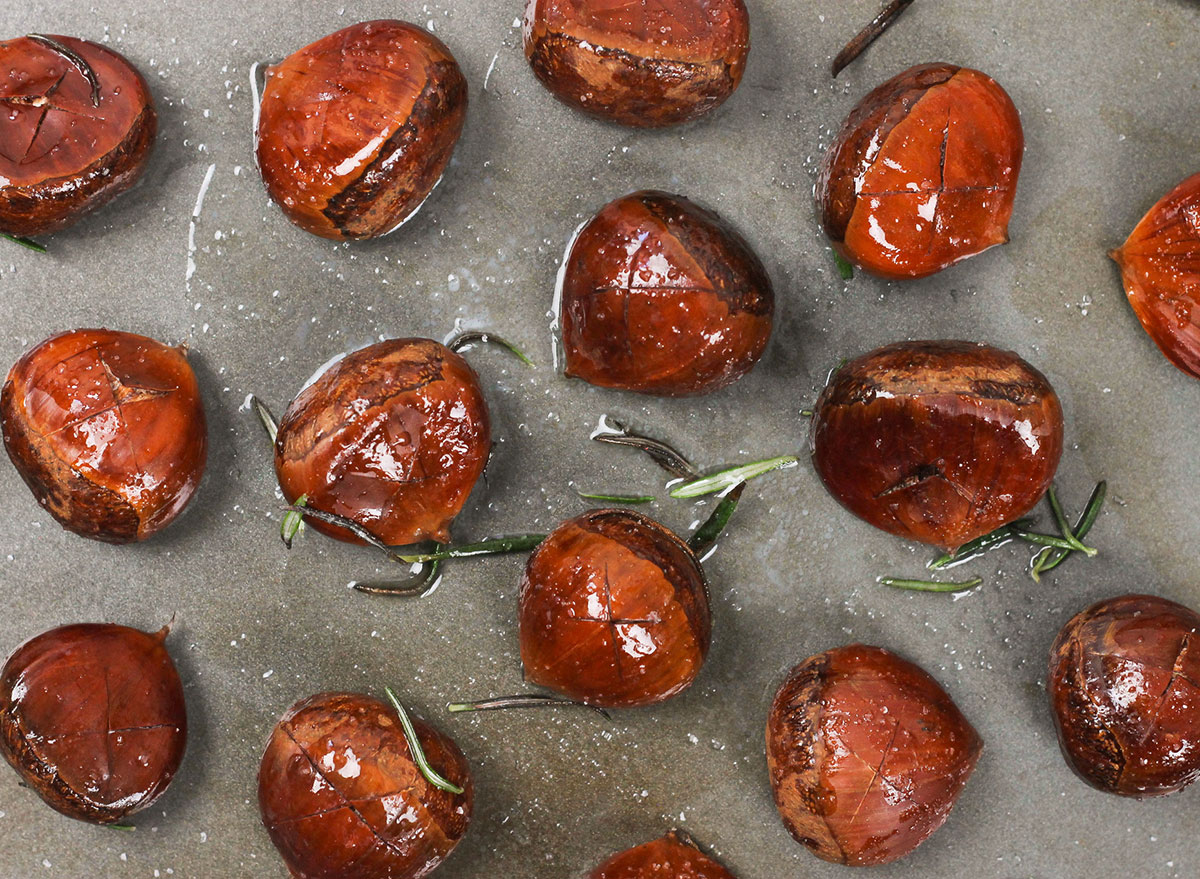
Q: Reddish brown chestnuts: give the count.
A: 15